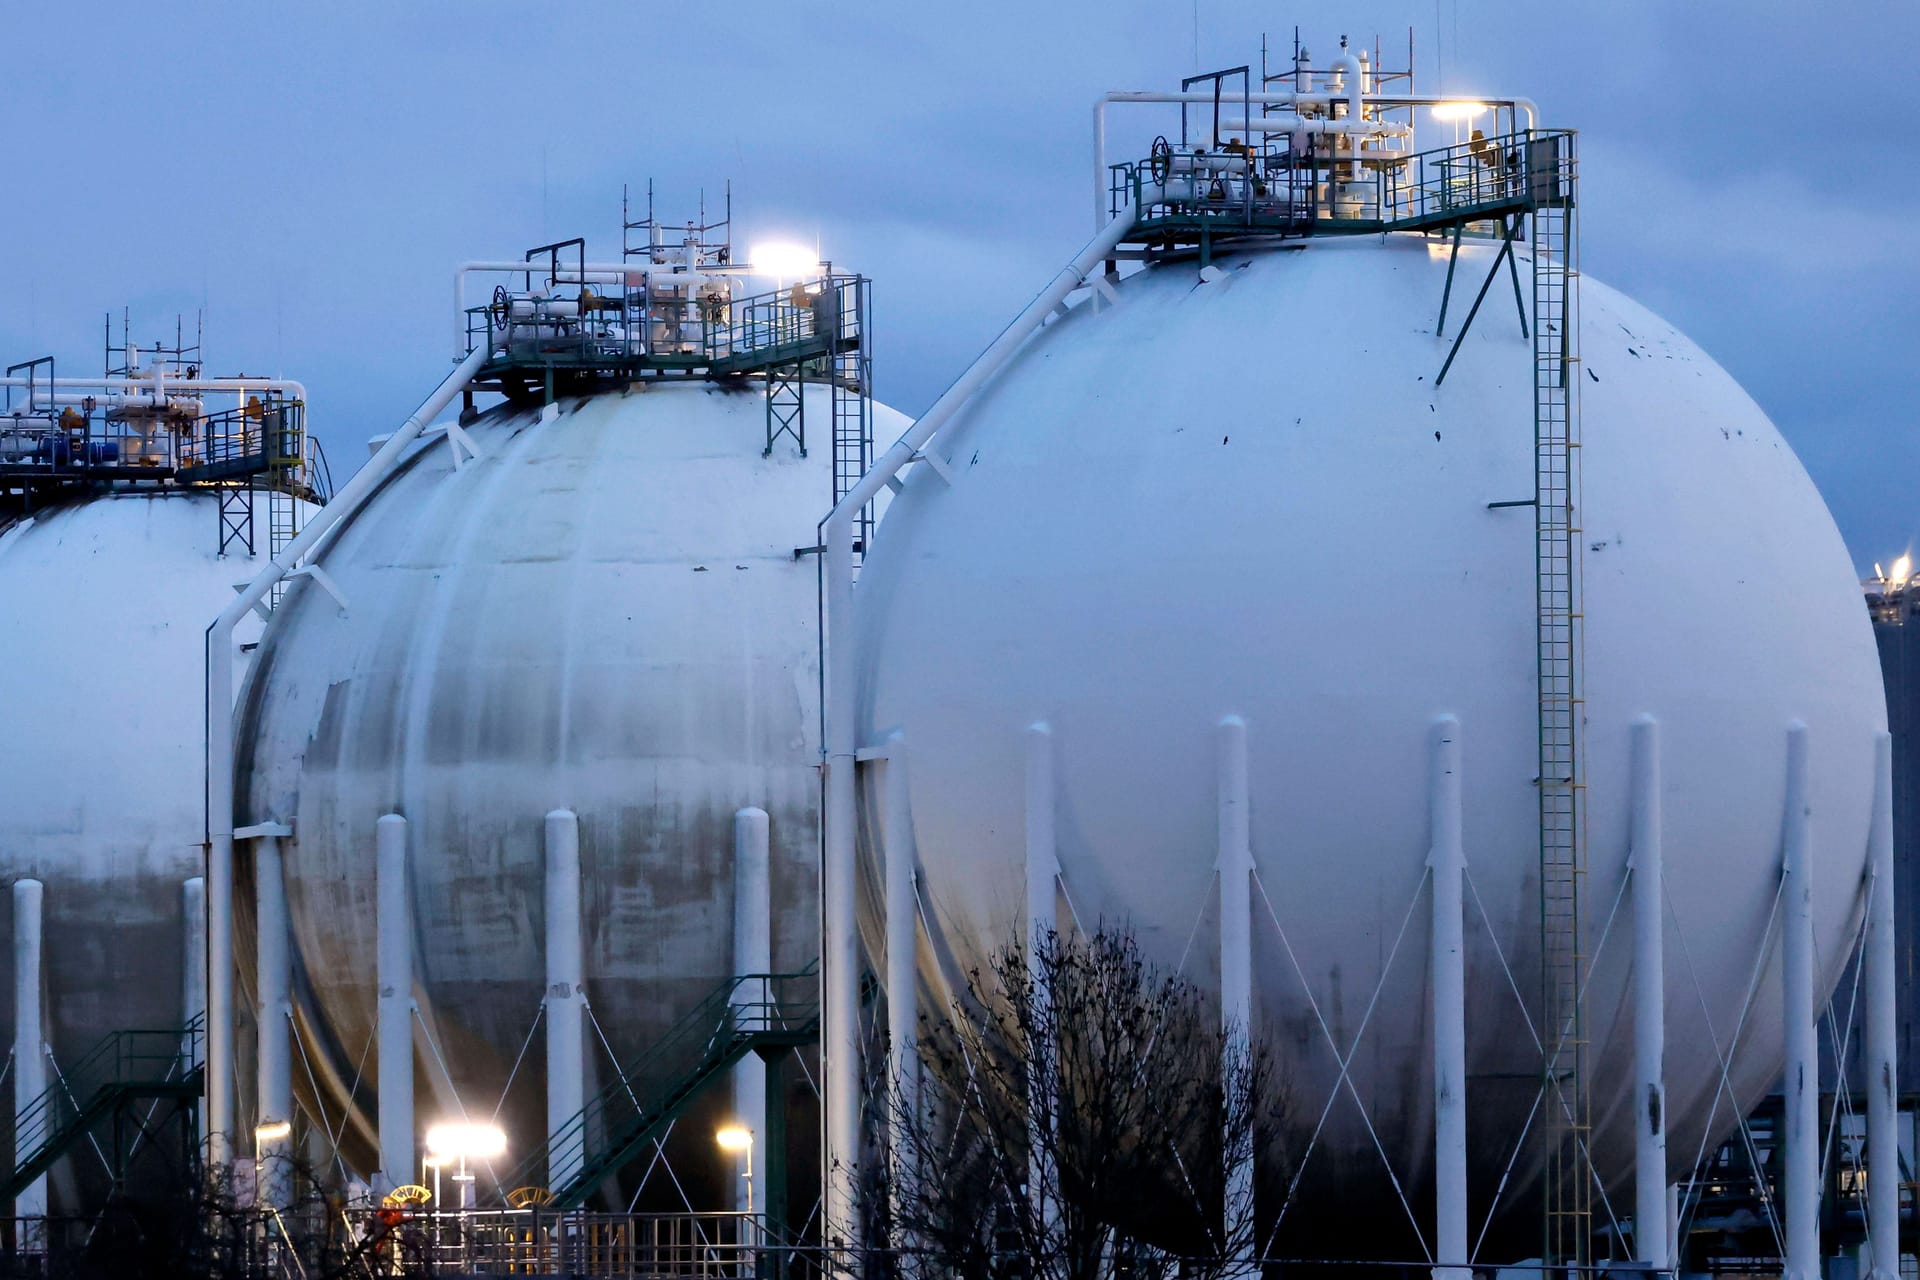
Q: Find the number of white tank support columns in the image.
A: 13